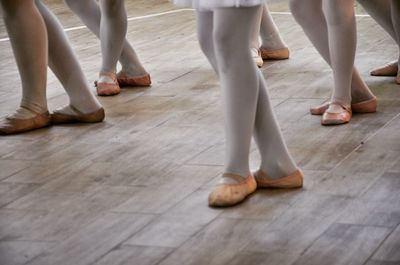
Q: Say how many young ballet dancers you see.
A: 6